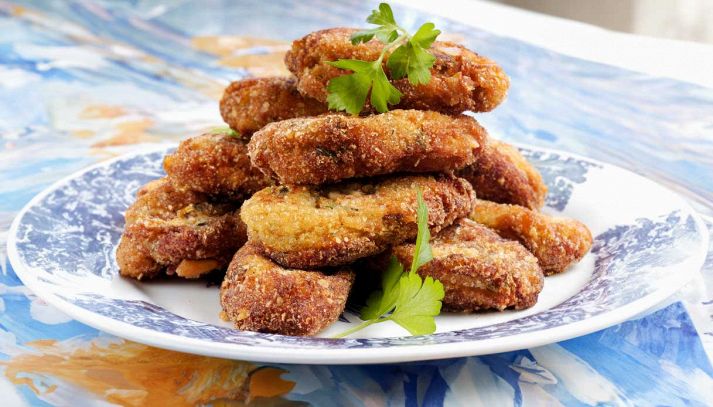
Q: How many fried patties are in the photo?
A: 10